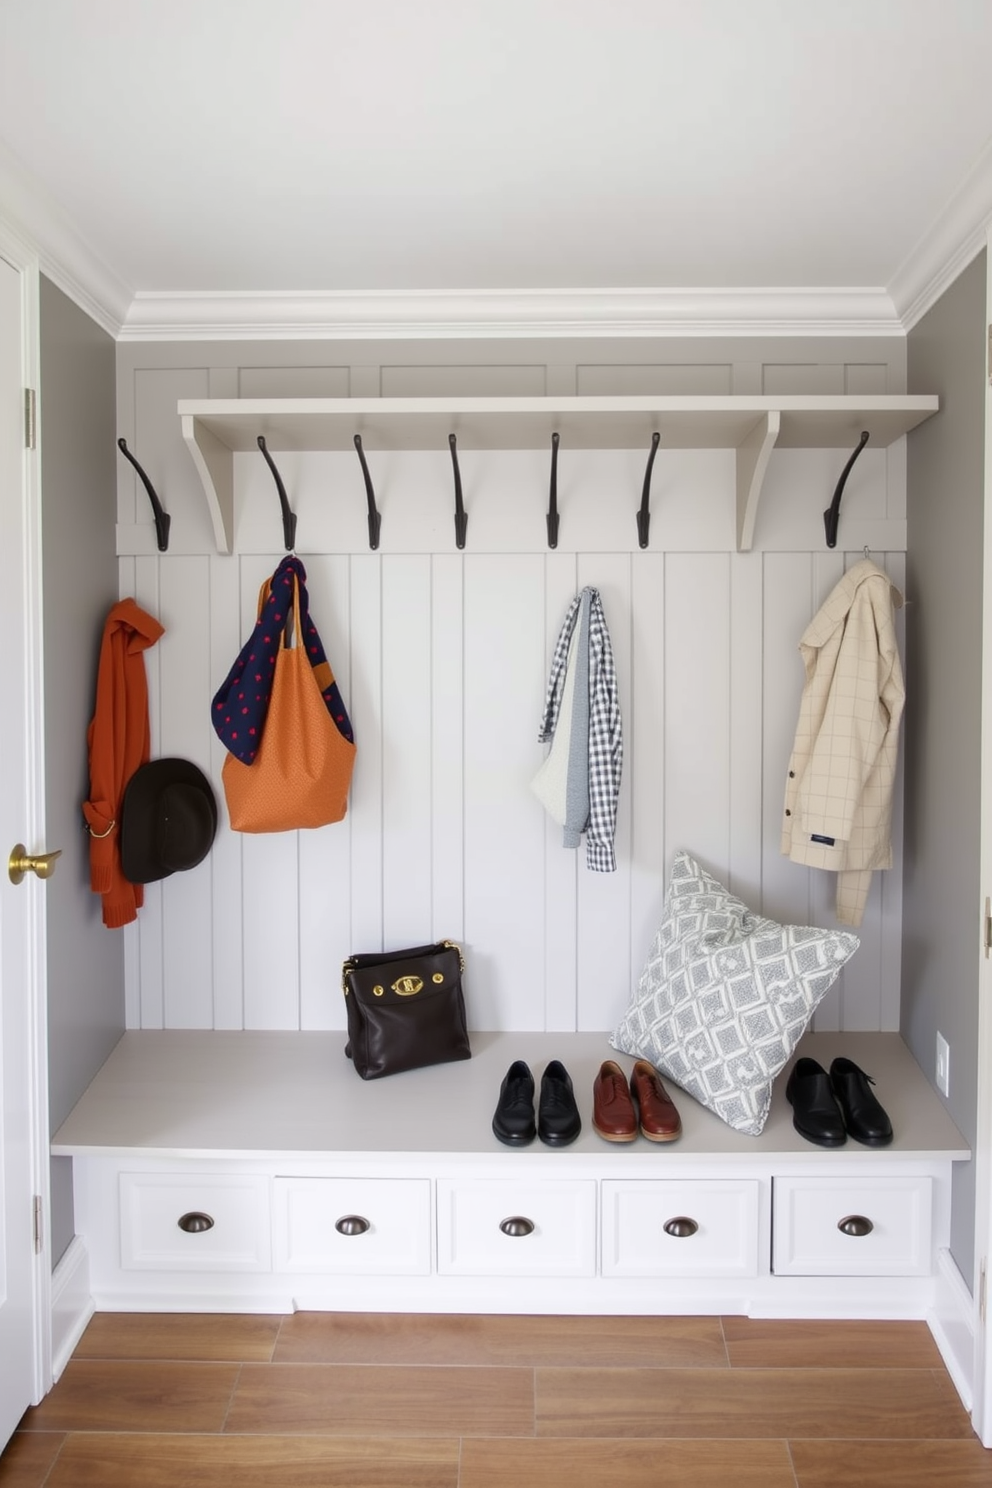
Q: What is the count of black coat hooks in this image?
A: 7